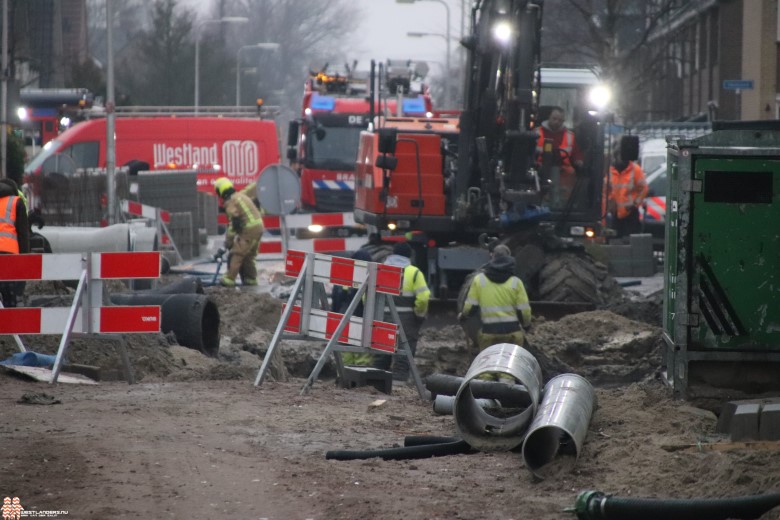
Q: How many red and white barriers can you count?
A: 4